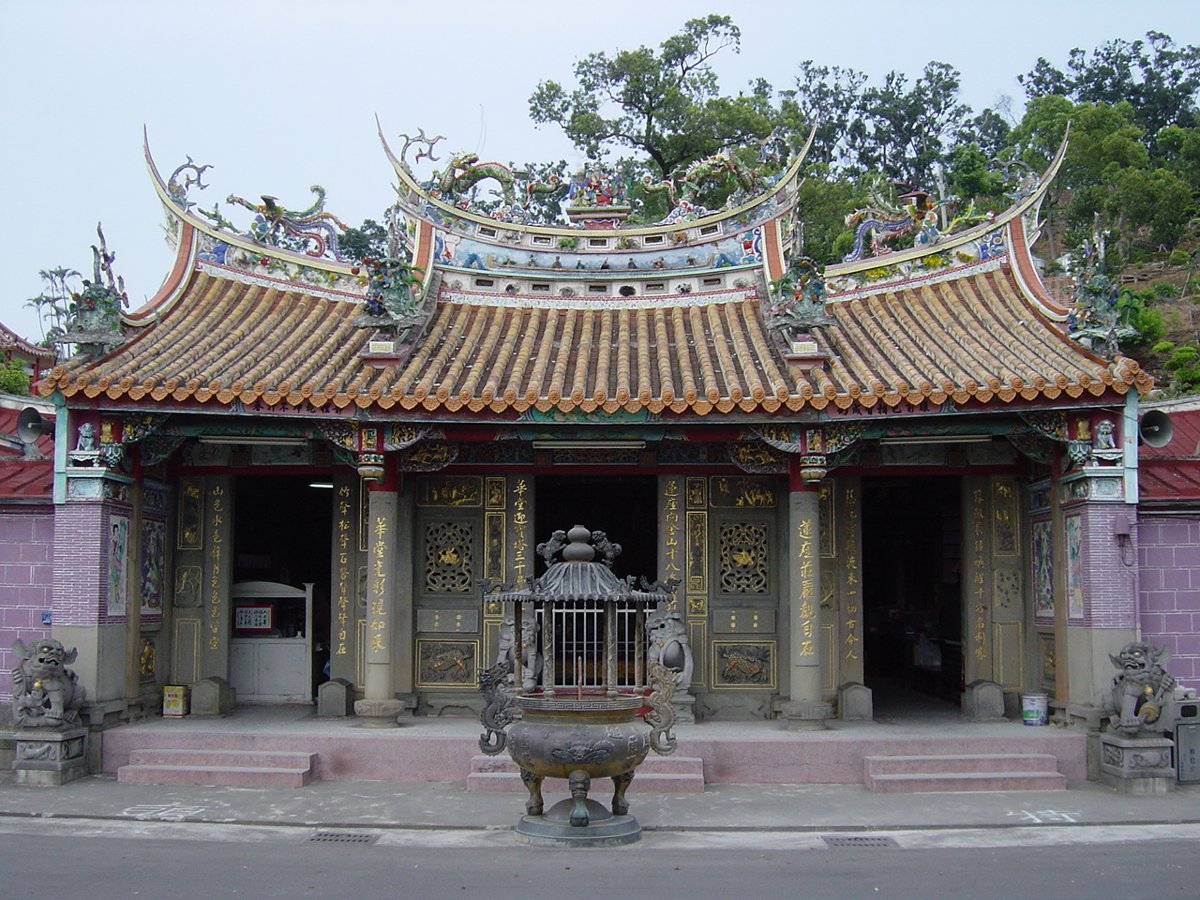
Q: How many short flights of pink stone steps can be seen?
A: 3